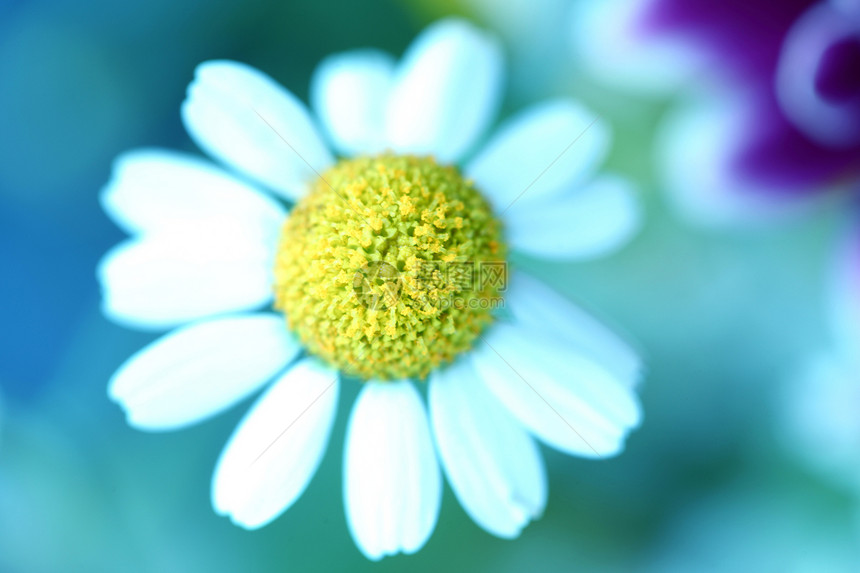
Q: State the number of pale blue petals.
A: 13